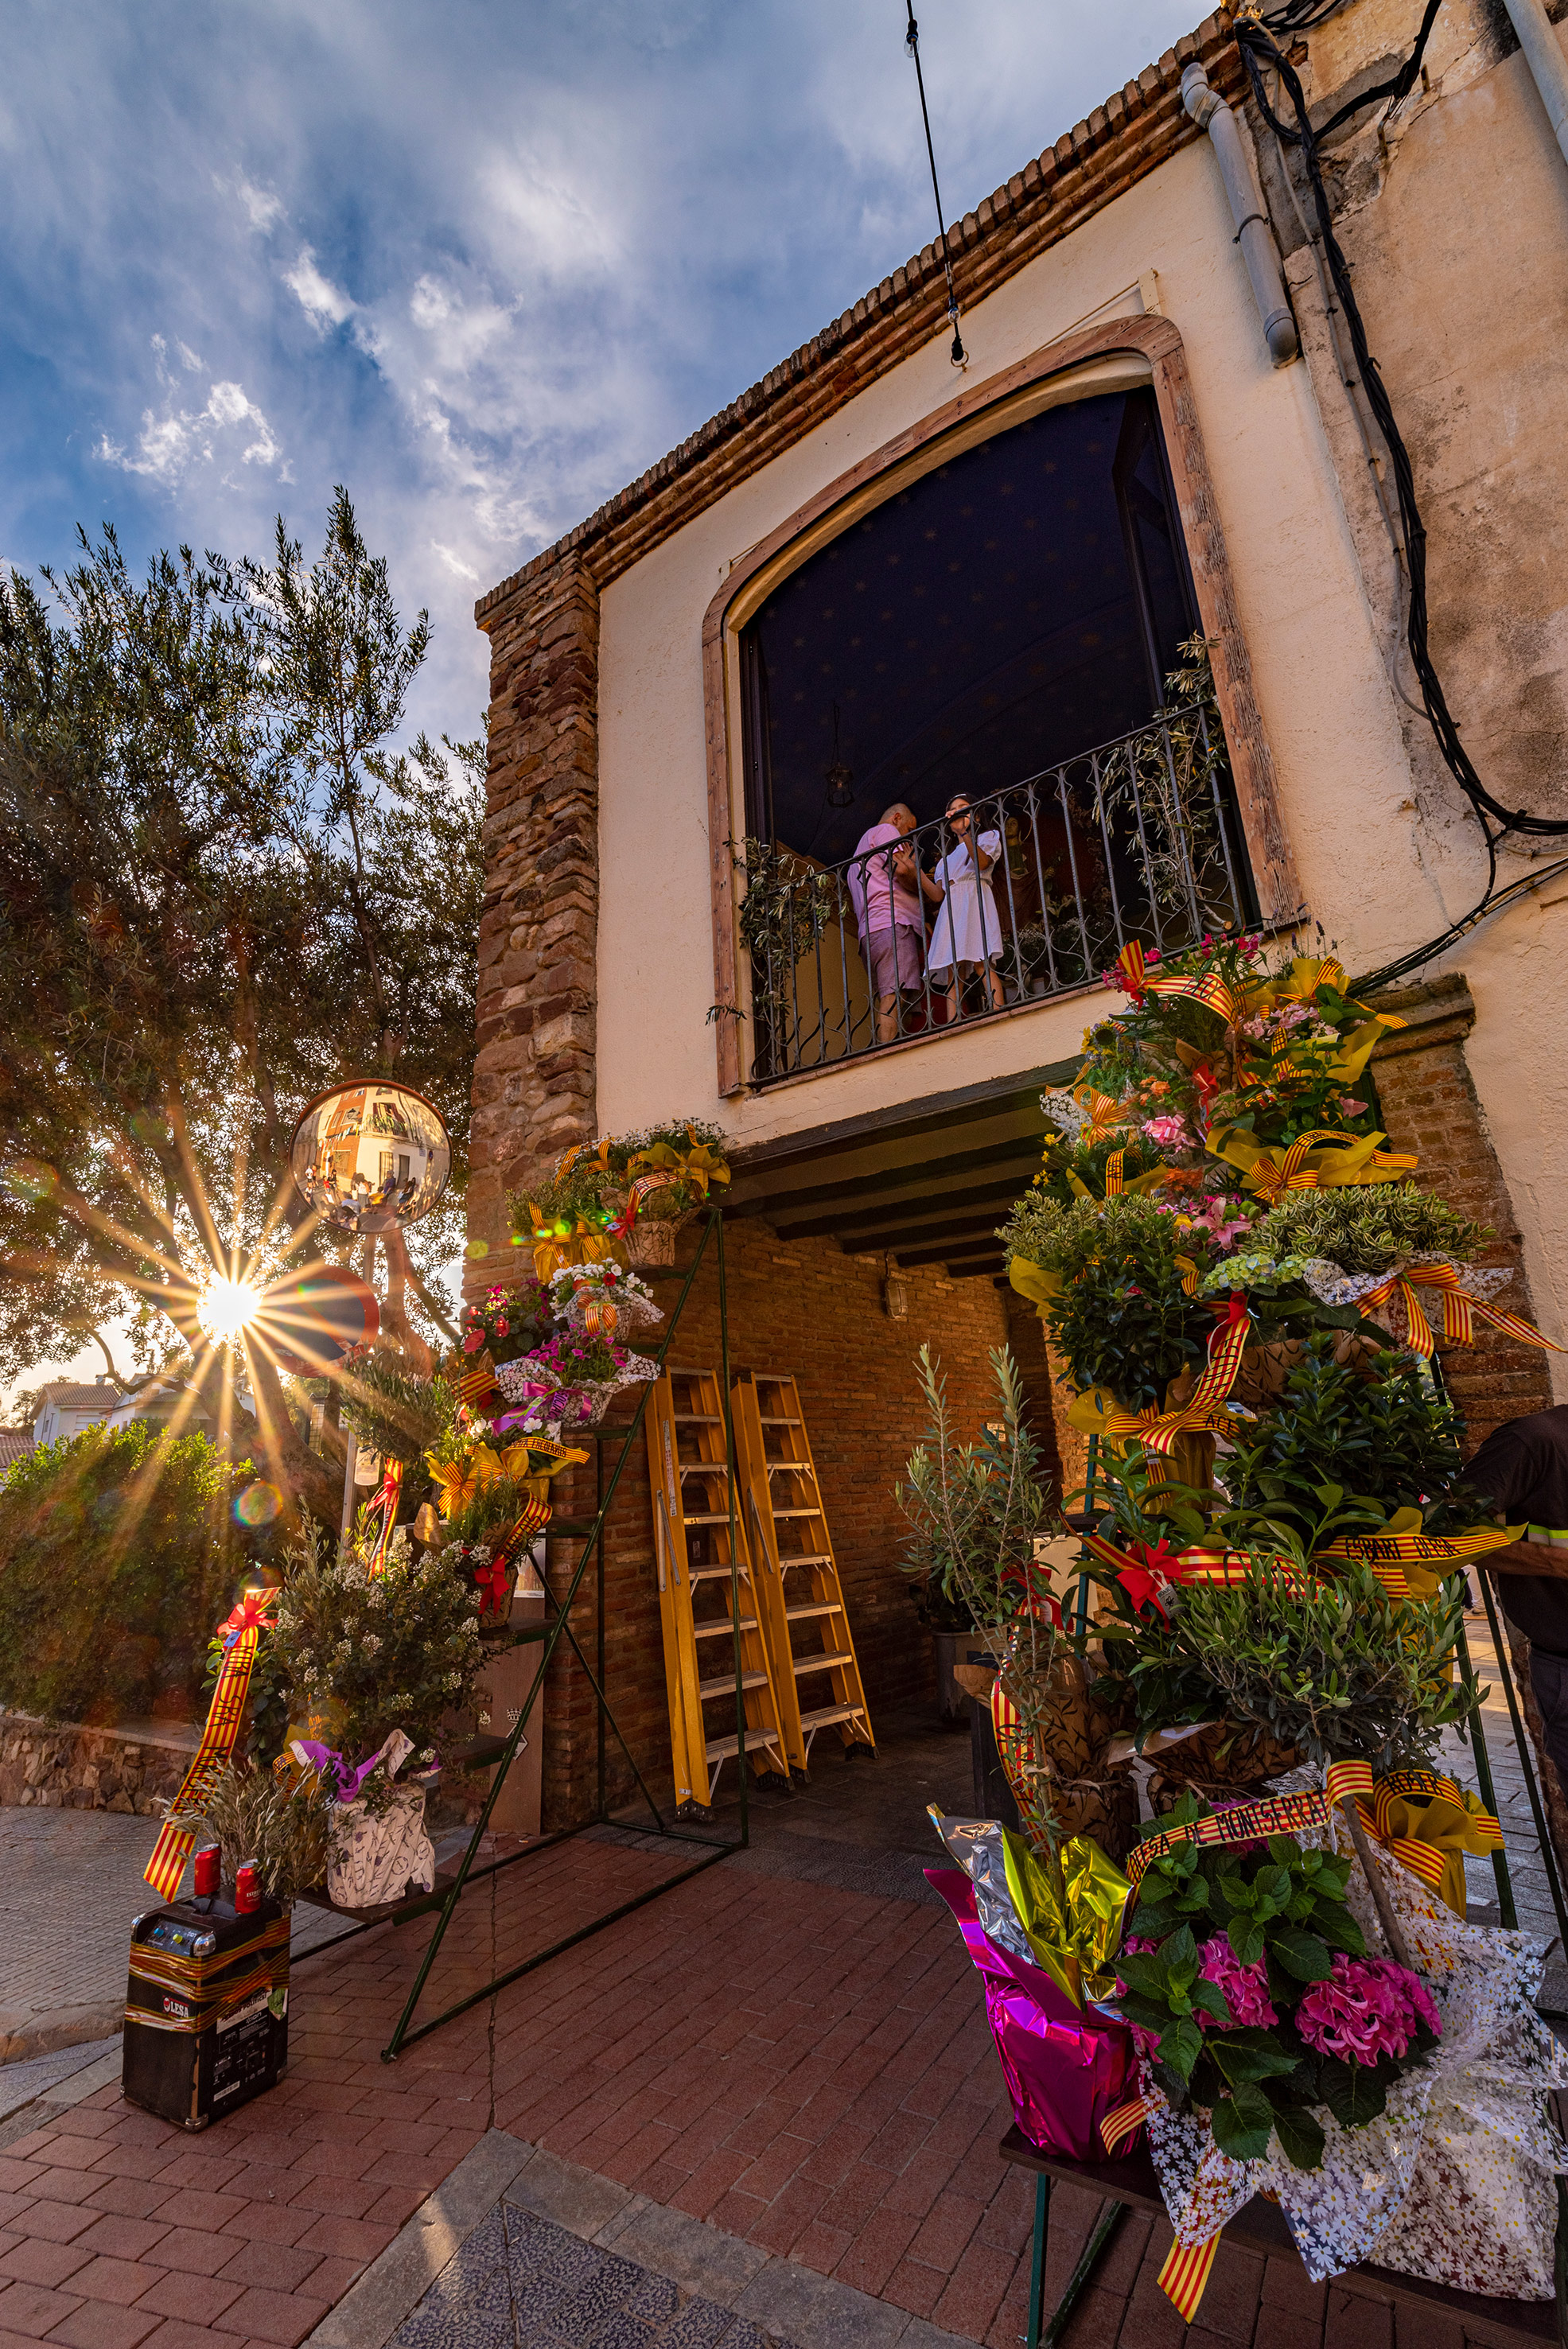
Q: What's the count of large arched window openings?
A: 1